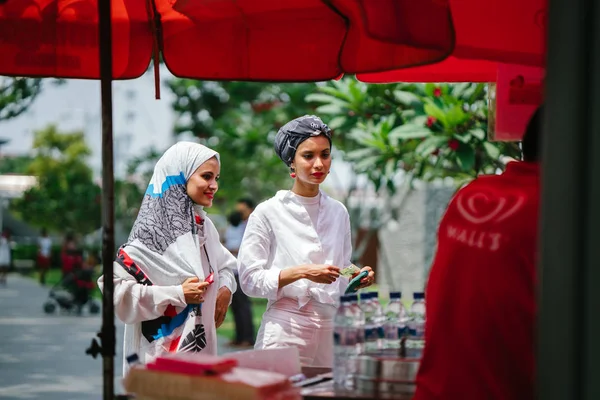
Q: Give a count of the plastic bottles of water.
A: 6